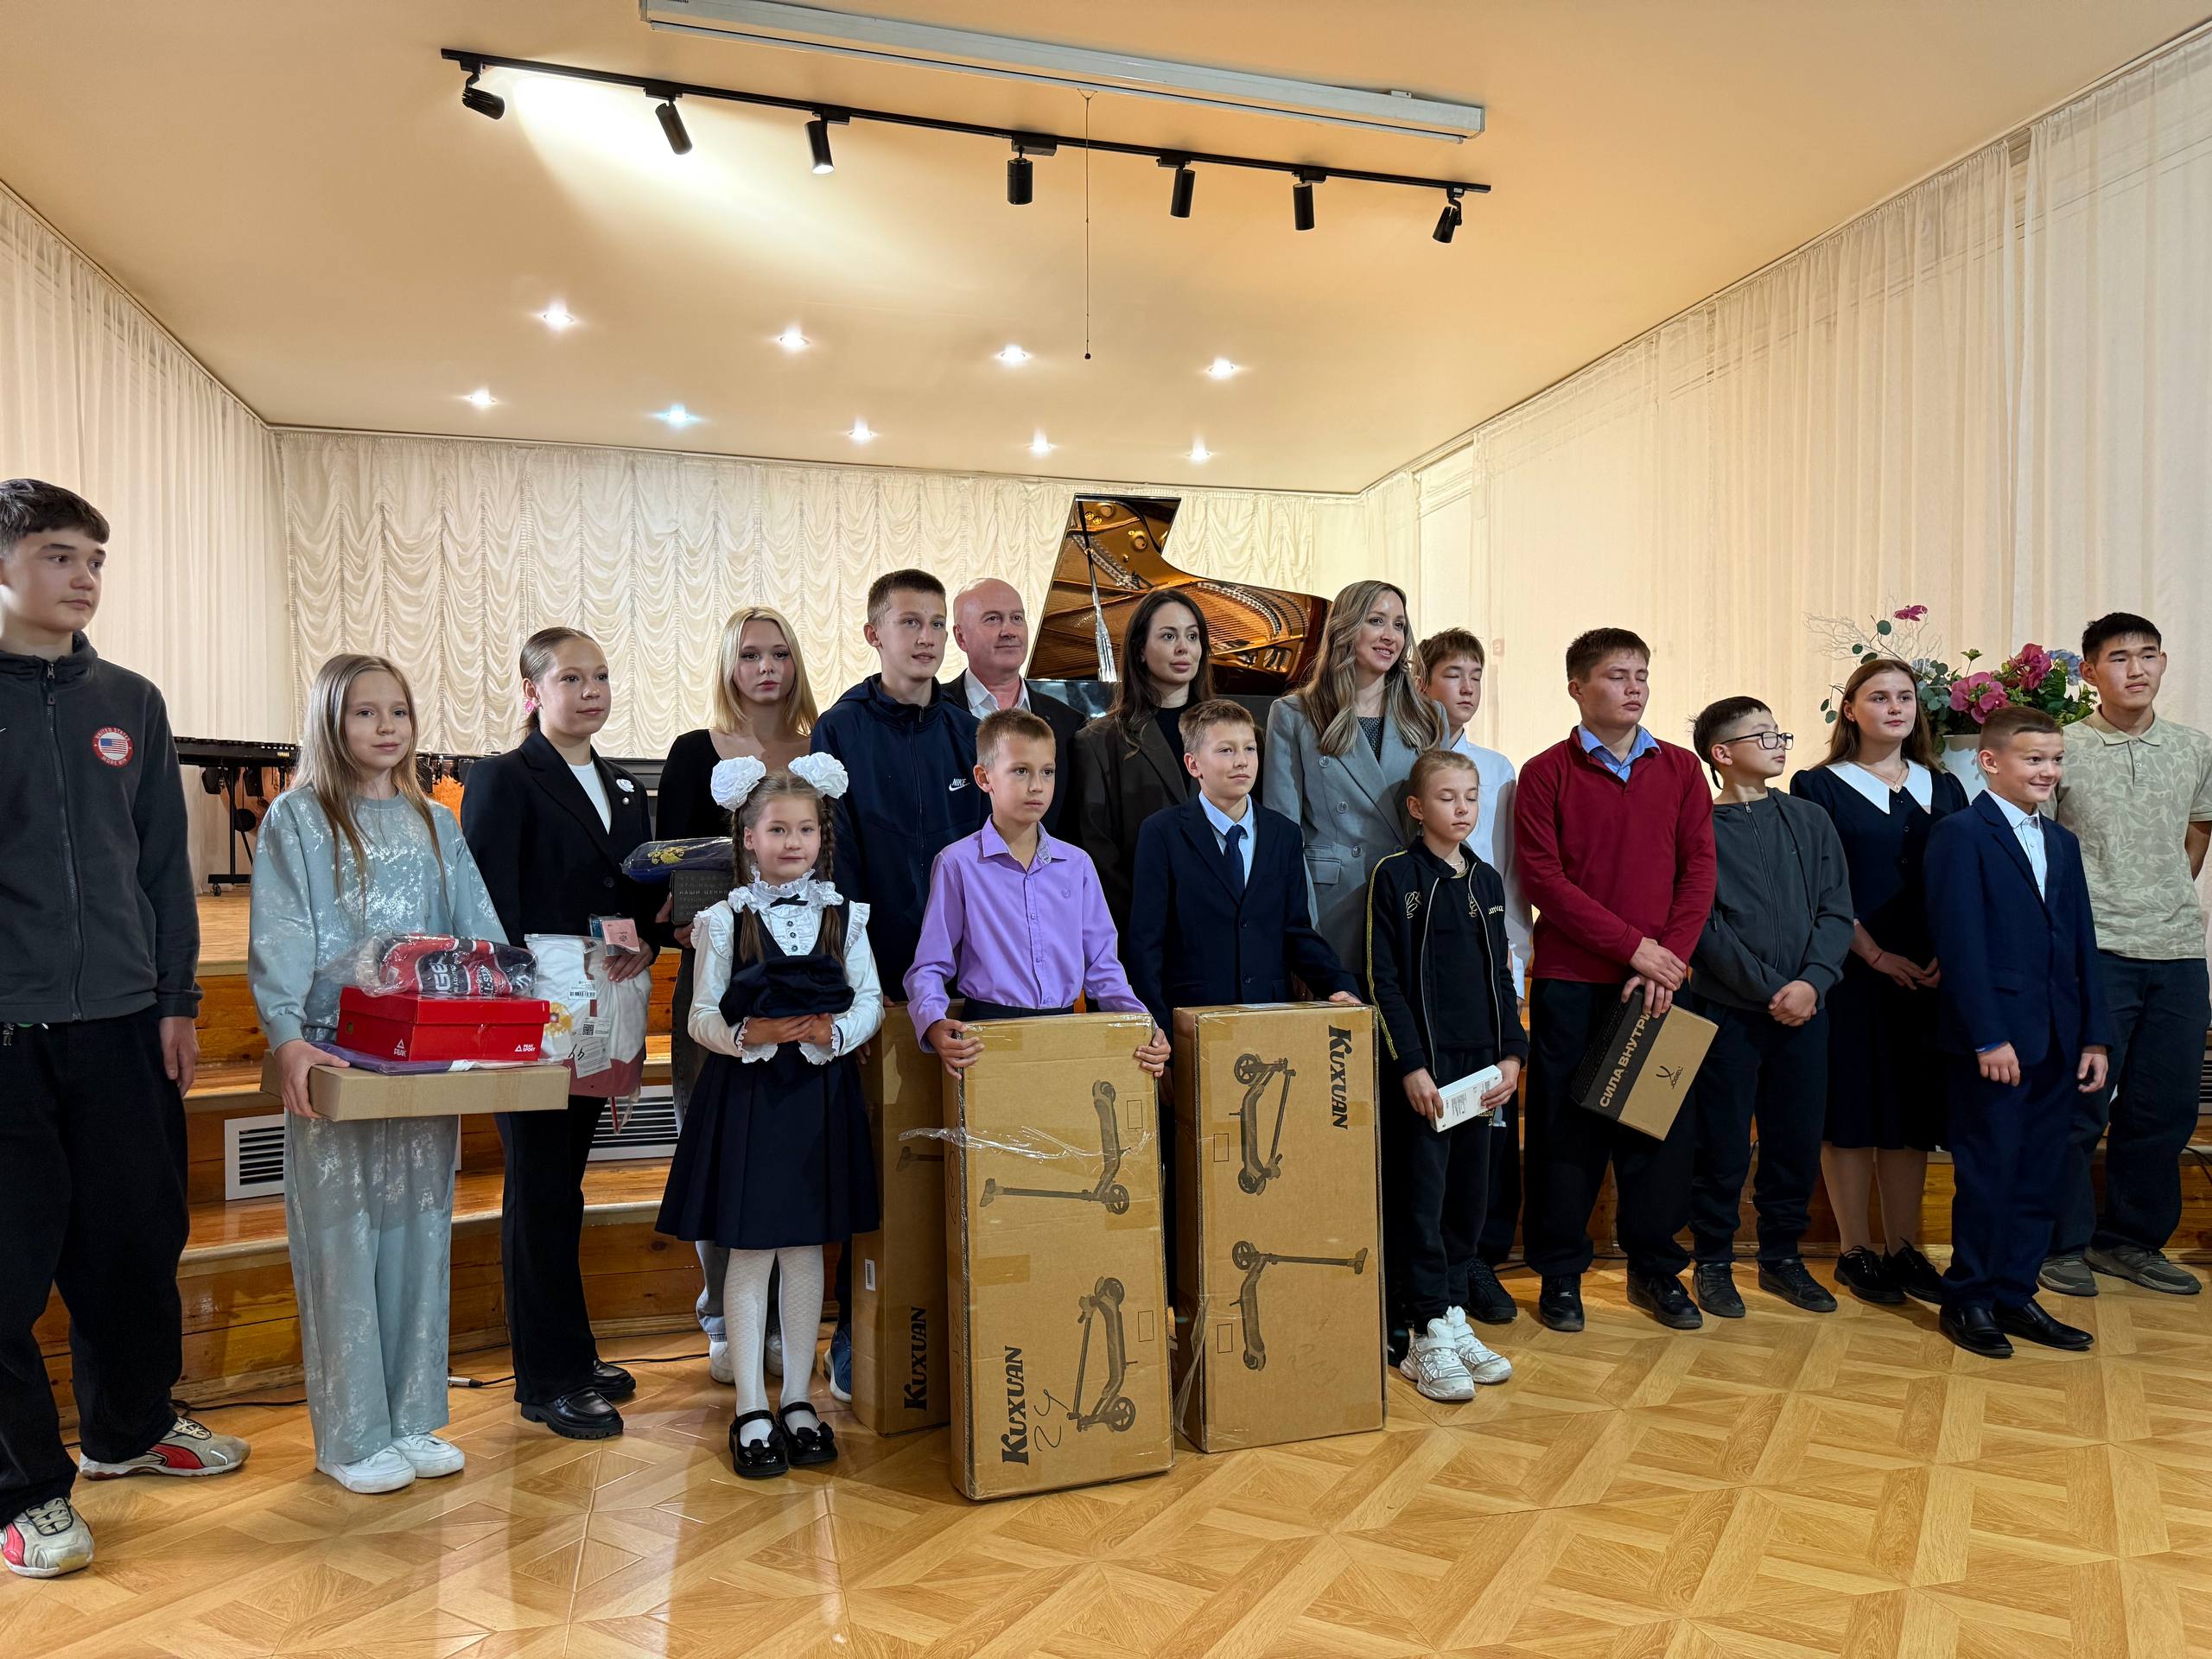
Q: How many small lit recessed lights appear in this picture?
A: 9